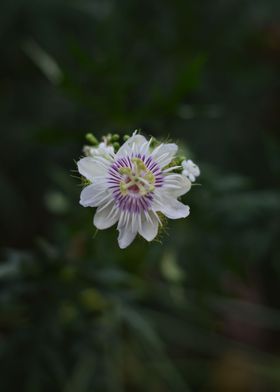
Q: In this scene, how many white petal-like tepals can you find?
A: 9